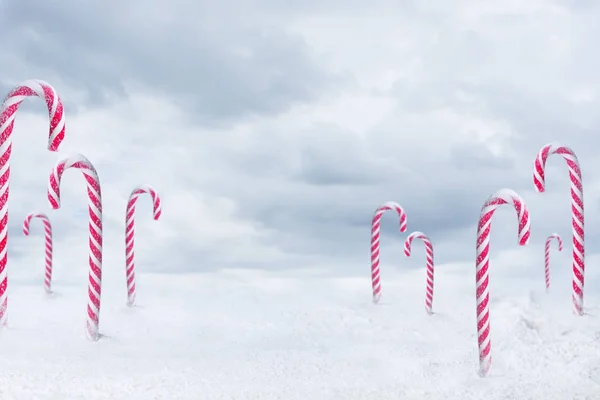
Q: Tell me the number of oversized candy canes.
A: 9